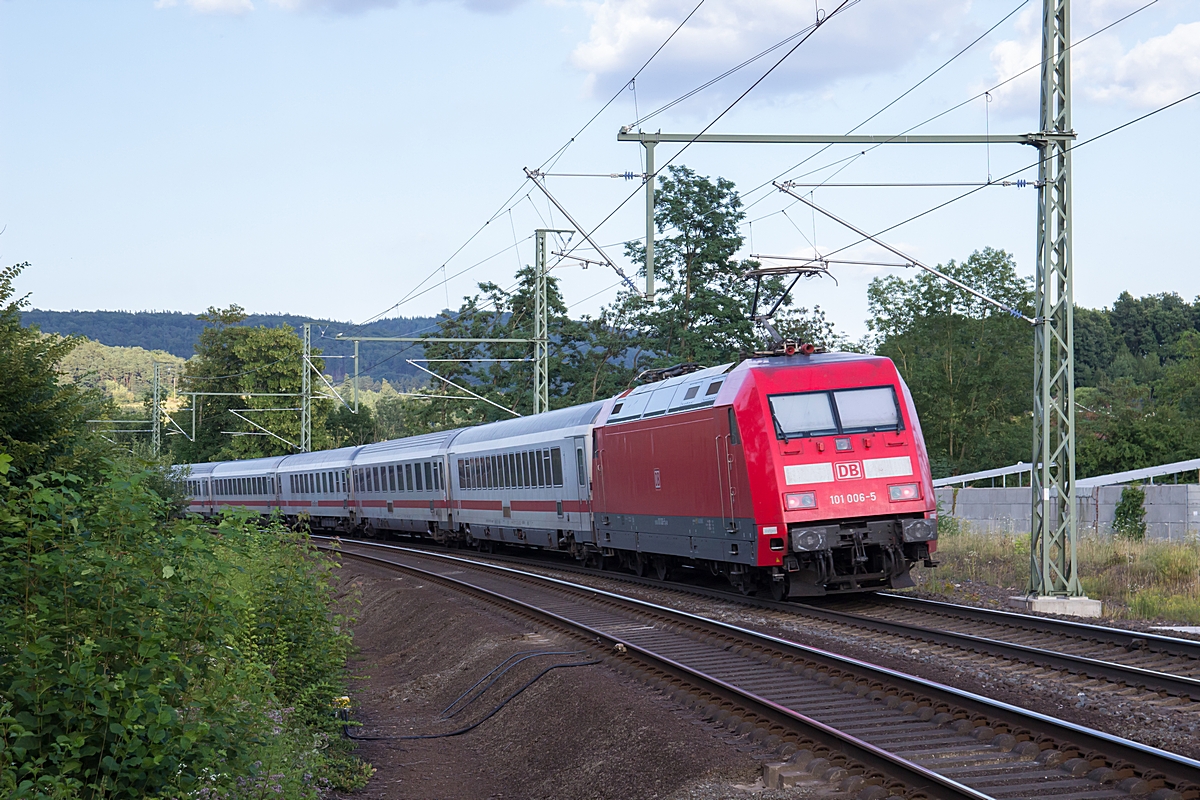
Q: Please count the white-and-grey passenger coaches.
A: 5